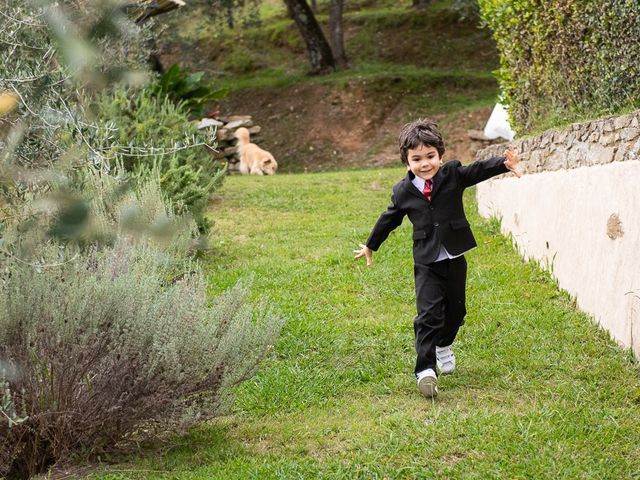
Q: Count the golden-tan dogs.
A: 1